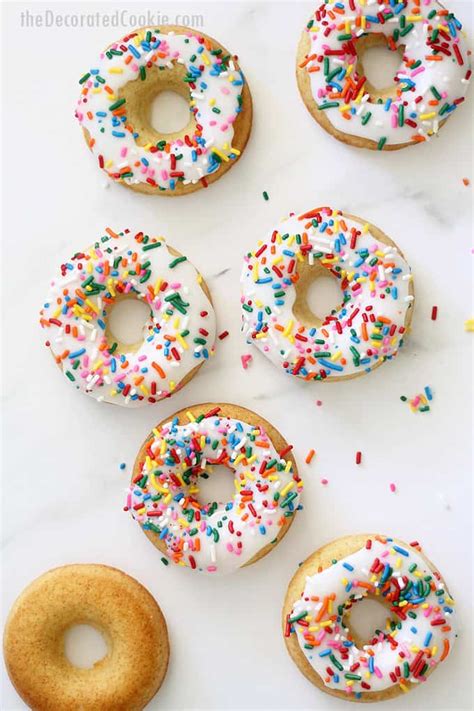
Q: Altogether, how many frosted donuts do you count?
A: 6